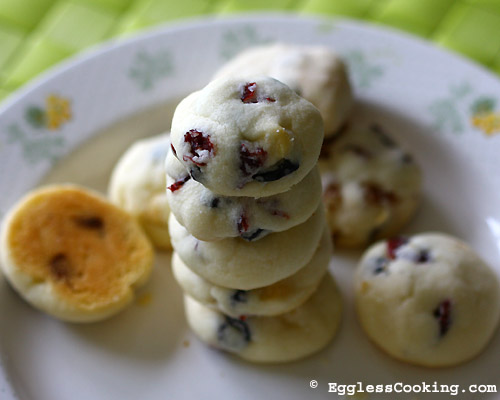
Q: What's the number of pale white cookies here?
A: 9